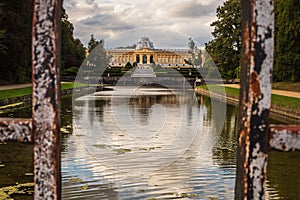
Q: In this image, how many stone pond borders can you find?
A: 2